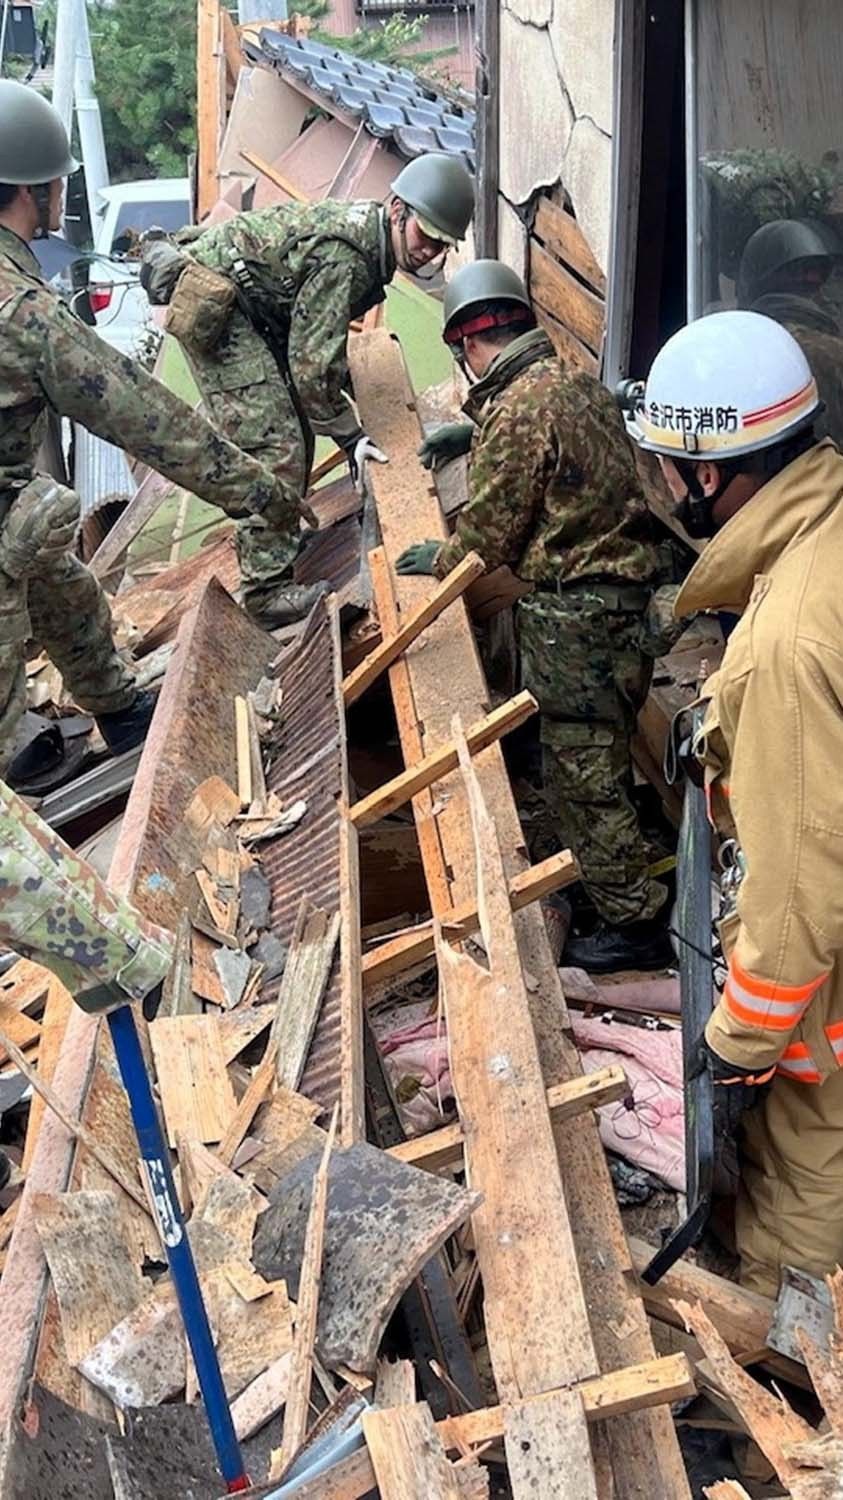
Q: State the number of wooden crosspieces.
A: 5